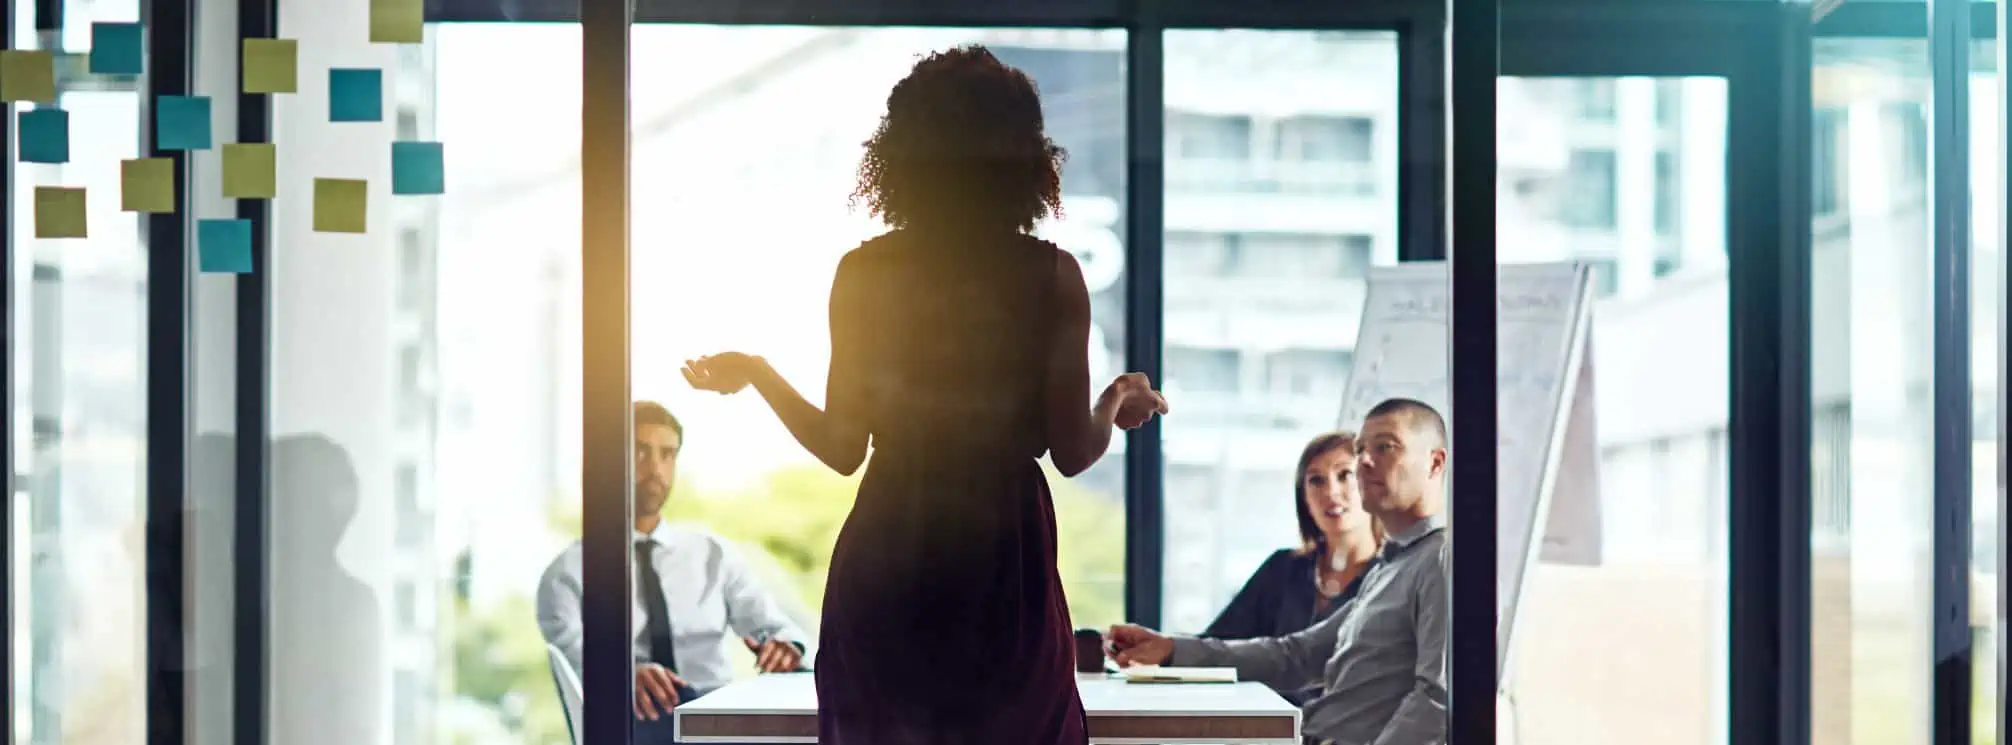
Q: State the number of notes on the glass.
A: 13